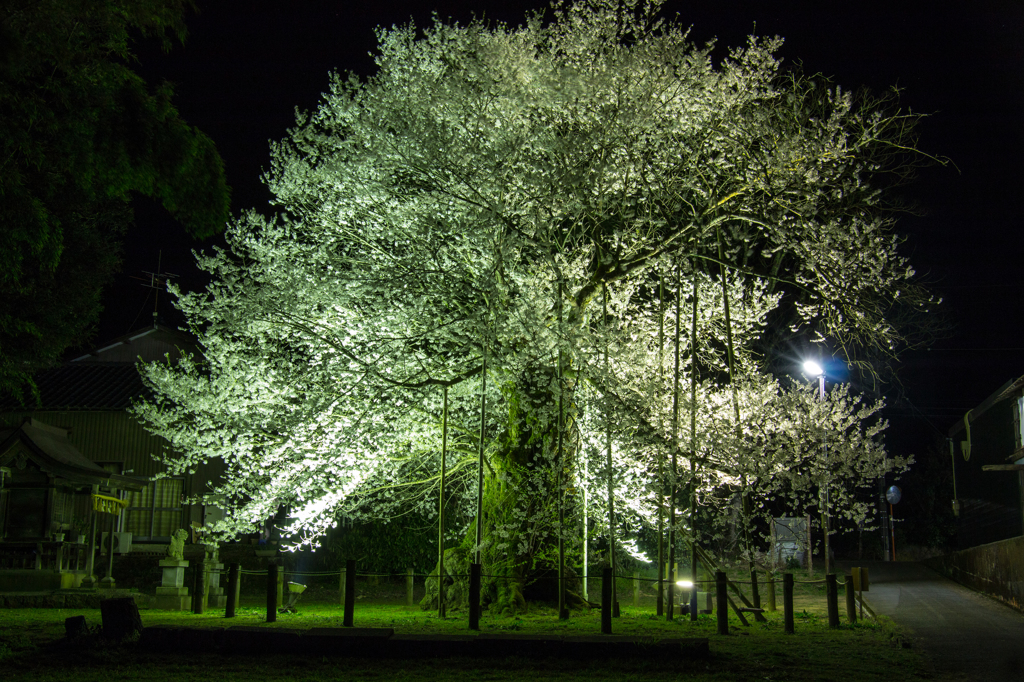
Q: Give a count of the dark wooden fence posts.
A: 10